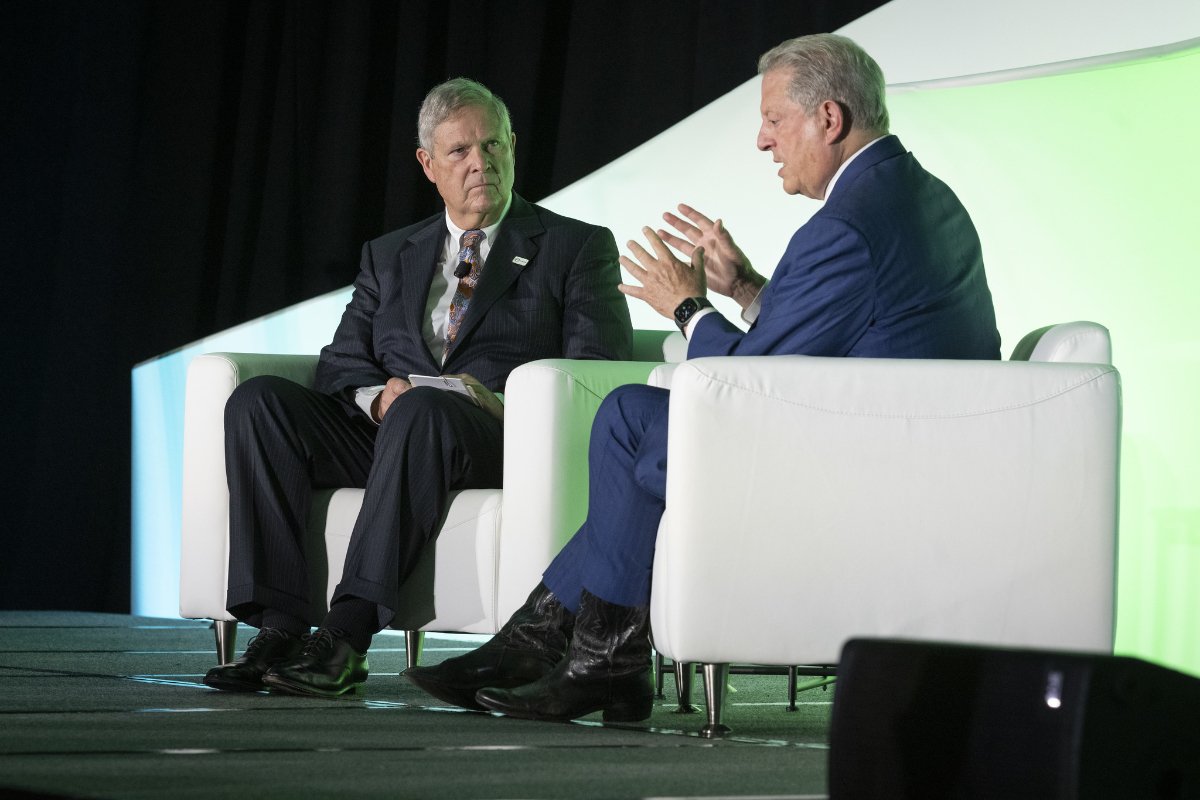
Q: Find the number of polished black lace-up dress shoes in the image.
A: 2